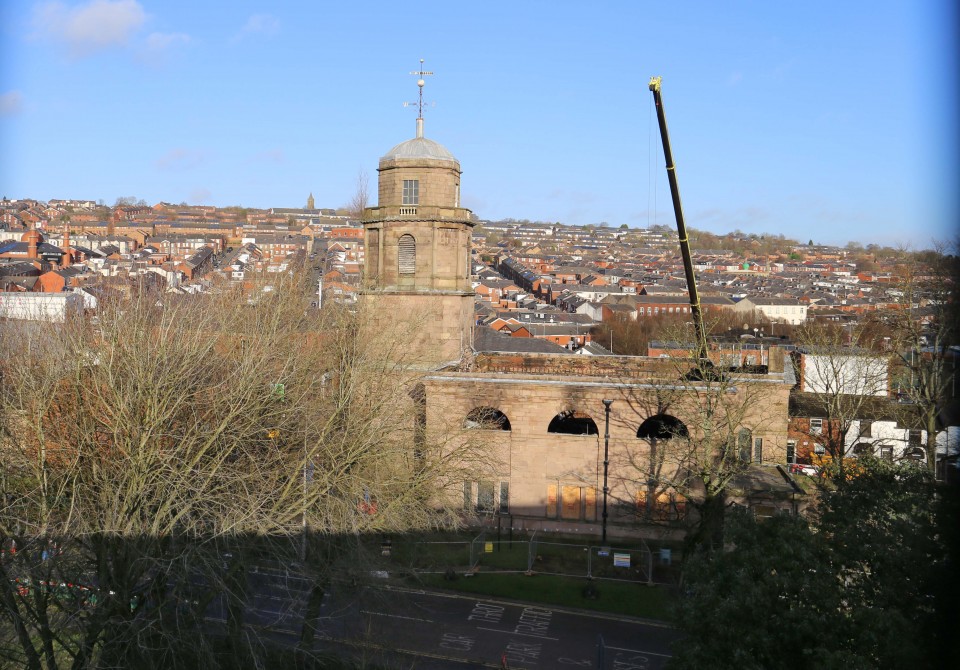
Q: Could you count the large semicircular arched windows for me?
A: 3